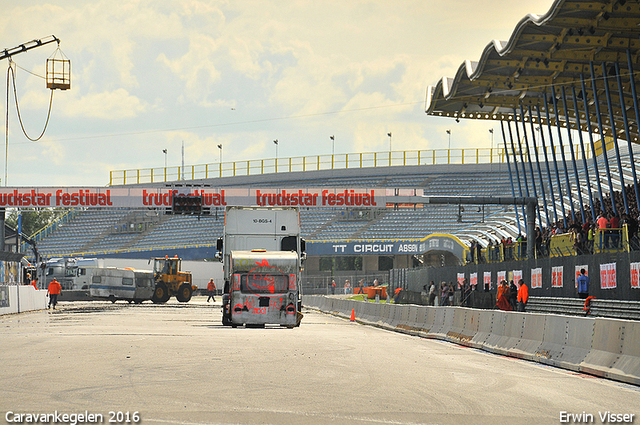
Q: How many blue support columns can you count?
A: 15